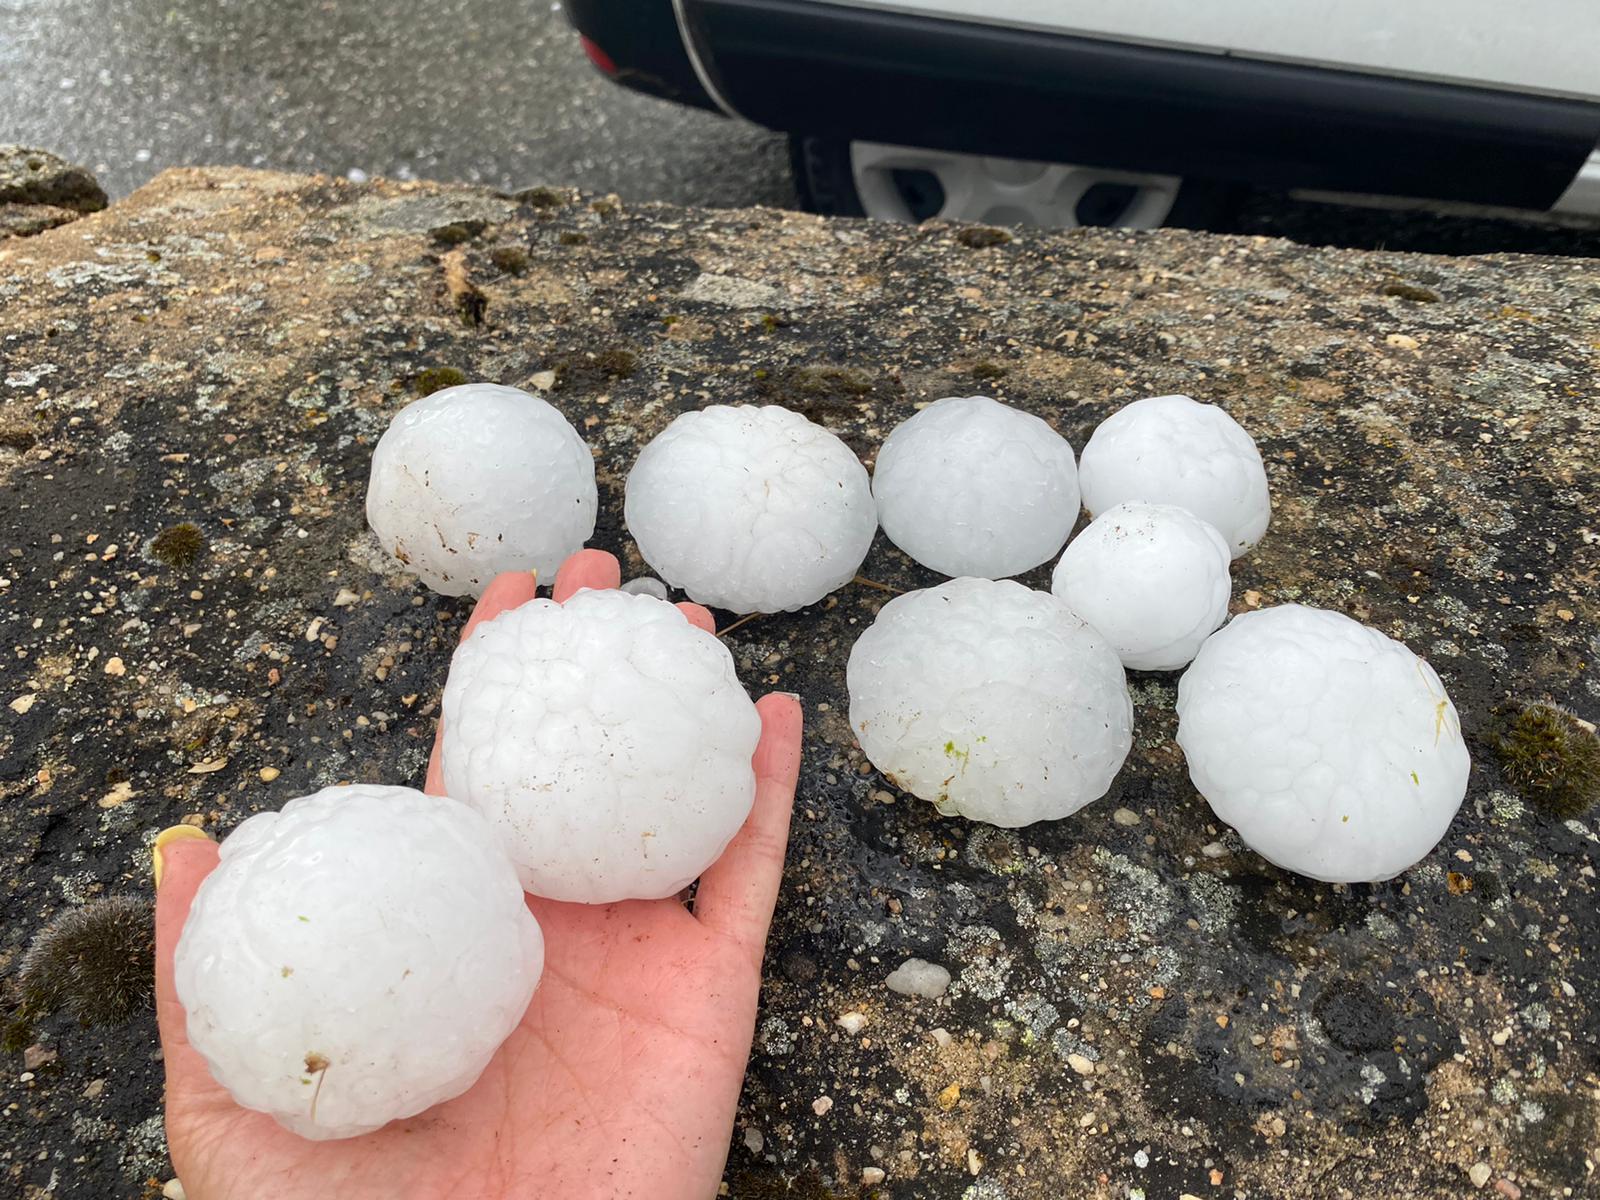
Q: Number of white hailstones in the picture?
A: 9